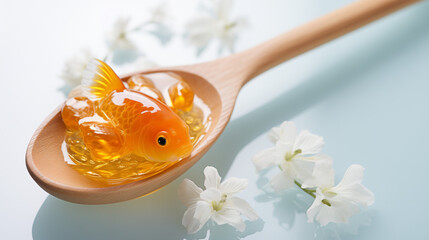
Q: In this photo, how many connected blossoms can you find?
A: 2